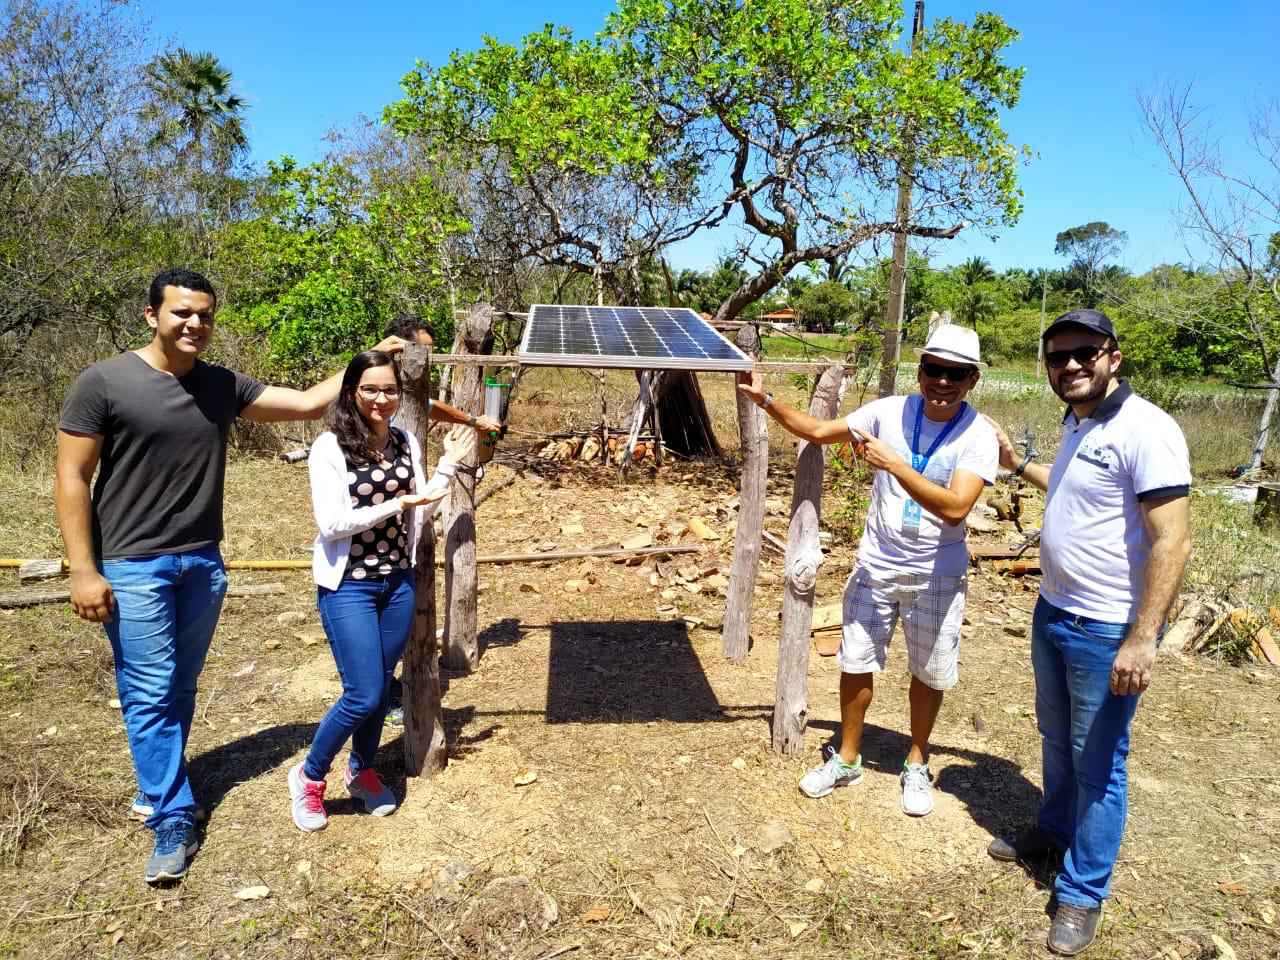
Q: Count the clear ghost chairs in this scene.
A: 0